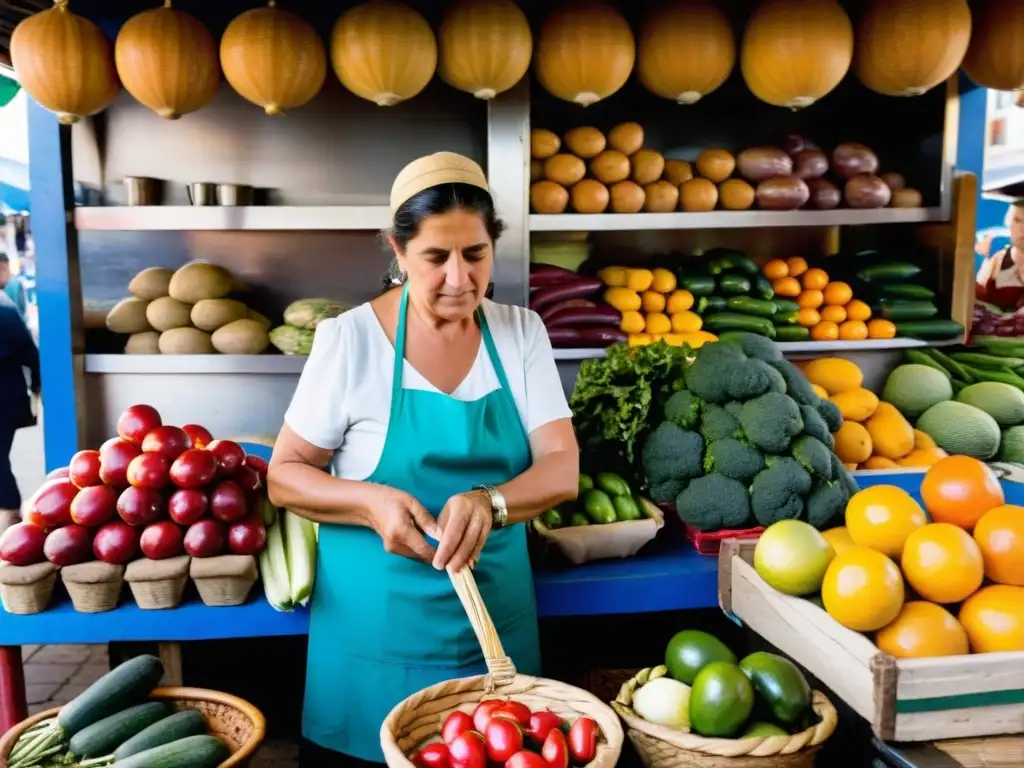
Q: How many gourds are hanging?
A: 10